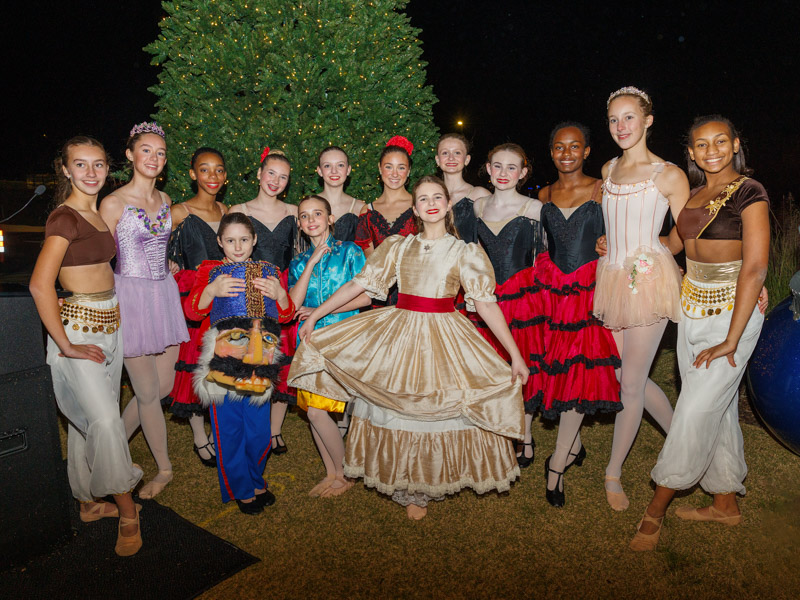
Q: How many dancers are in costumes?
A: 14